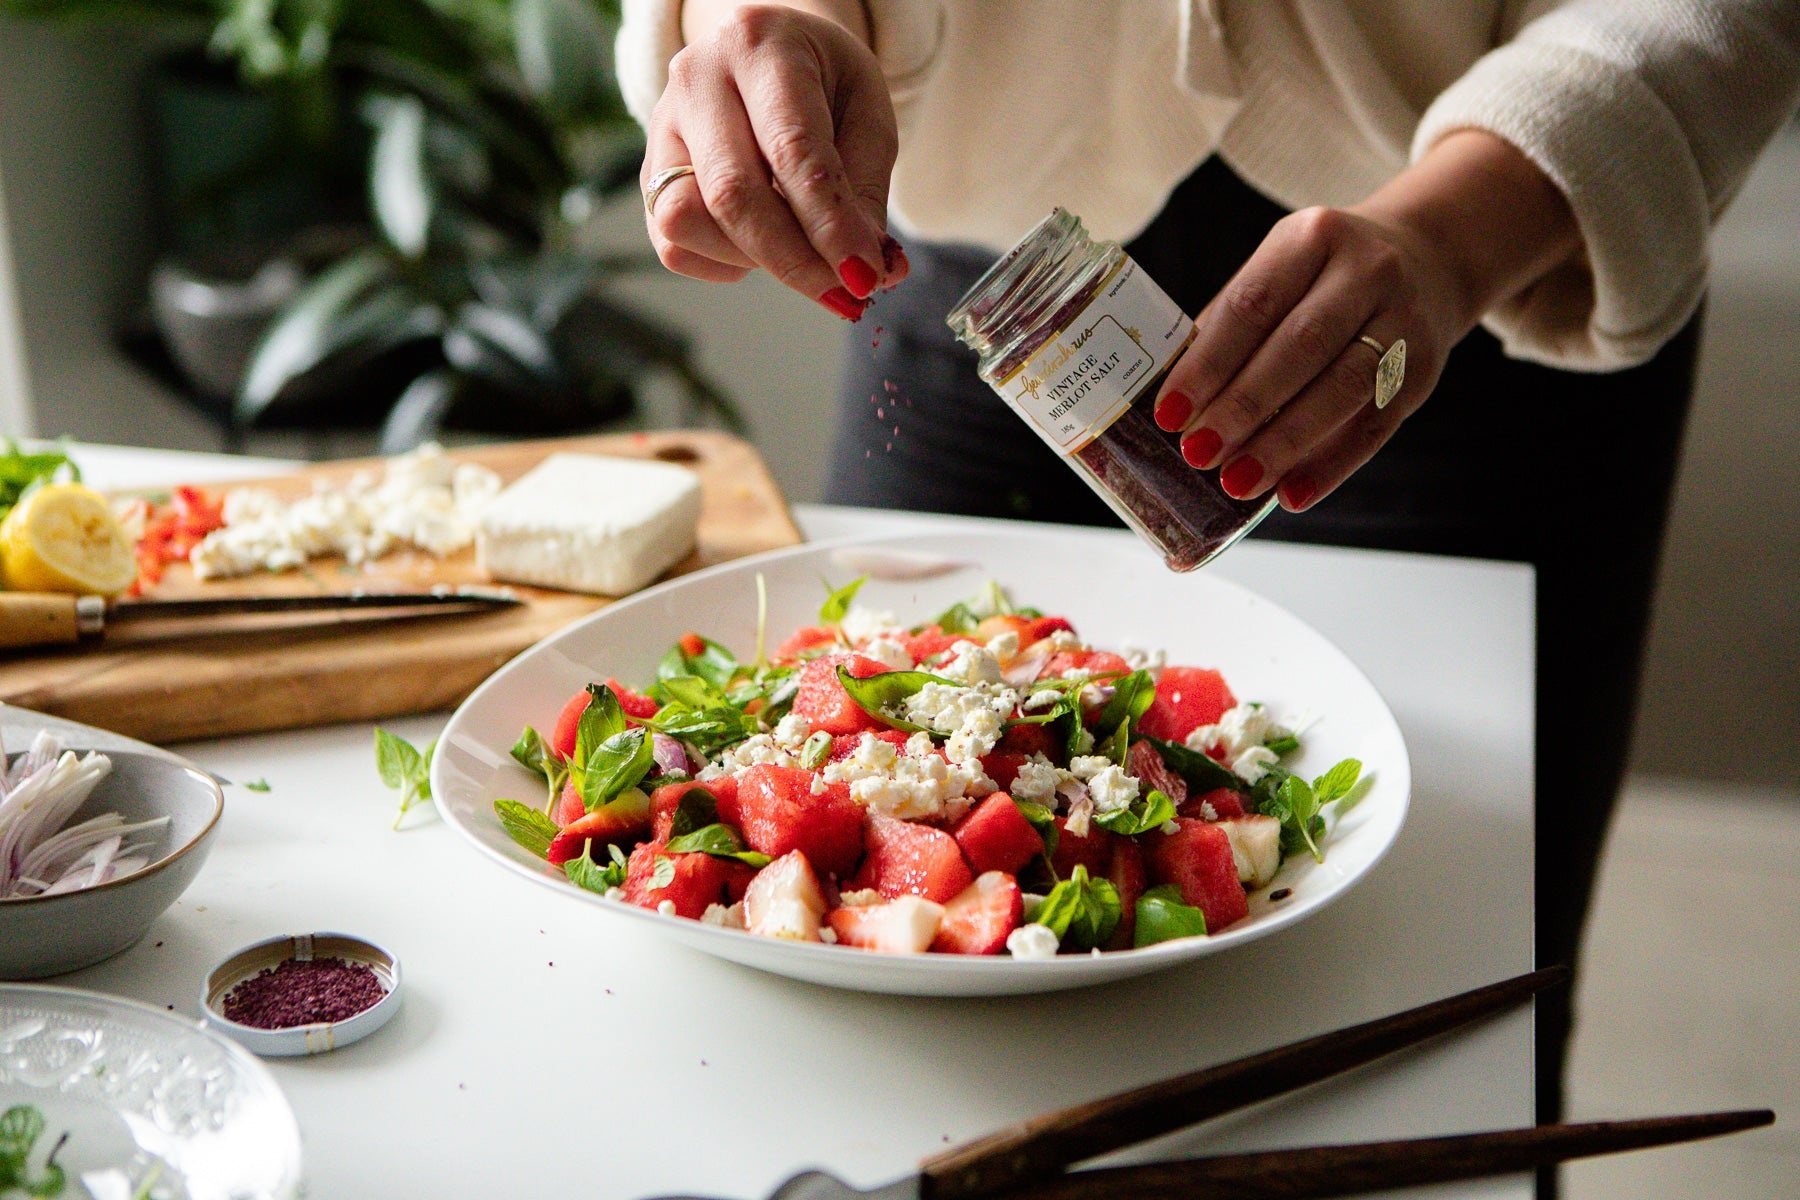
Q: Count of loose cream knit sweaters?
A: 1